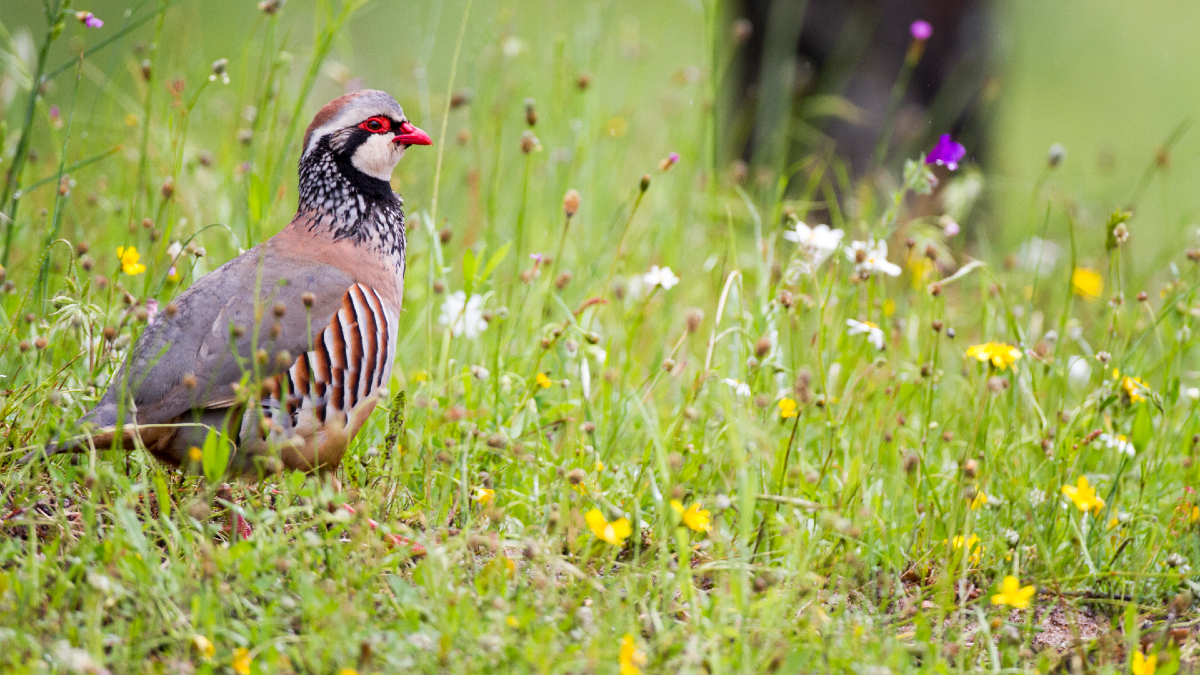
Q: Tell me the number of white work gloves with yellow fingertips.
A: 0